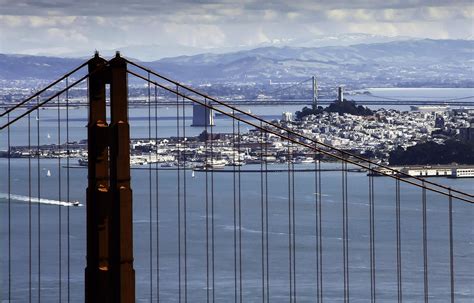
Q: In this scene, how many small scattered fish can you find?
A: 0